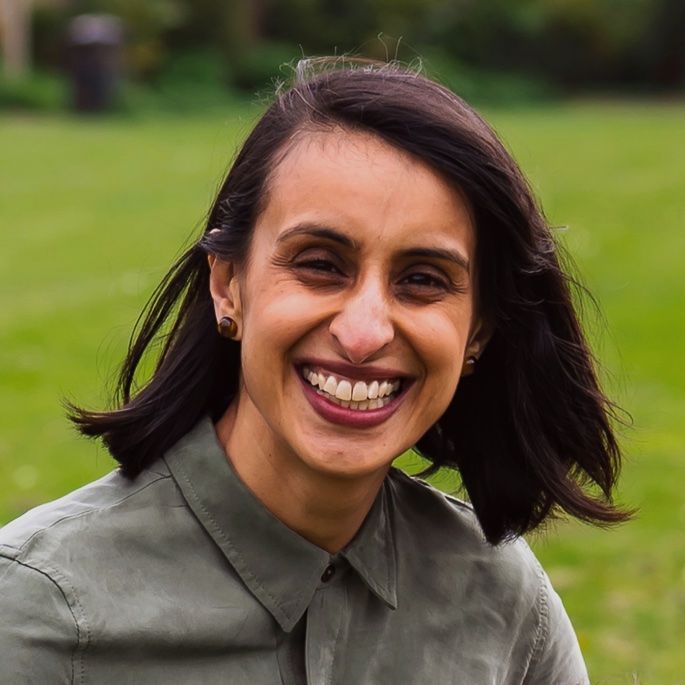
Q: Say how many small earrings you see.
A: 2